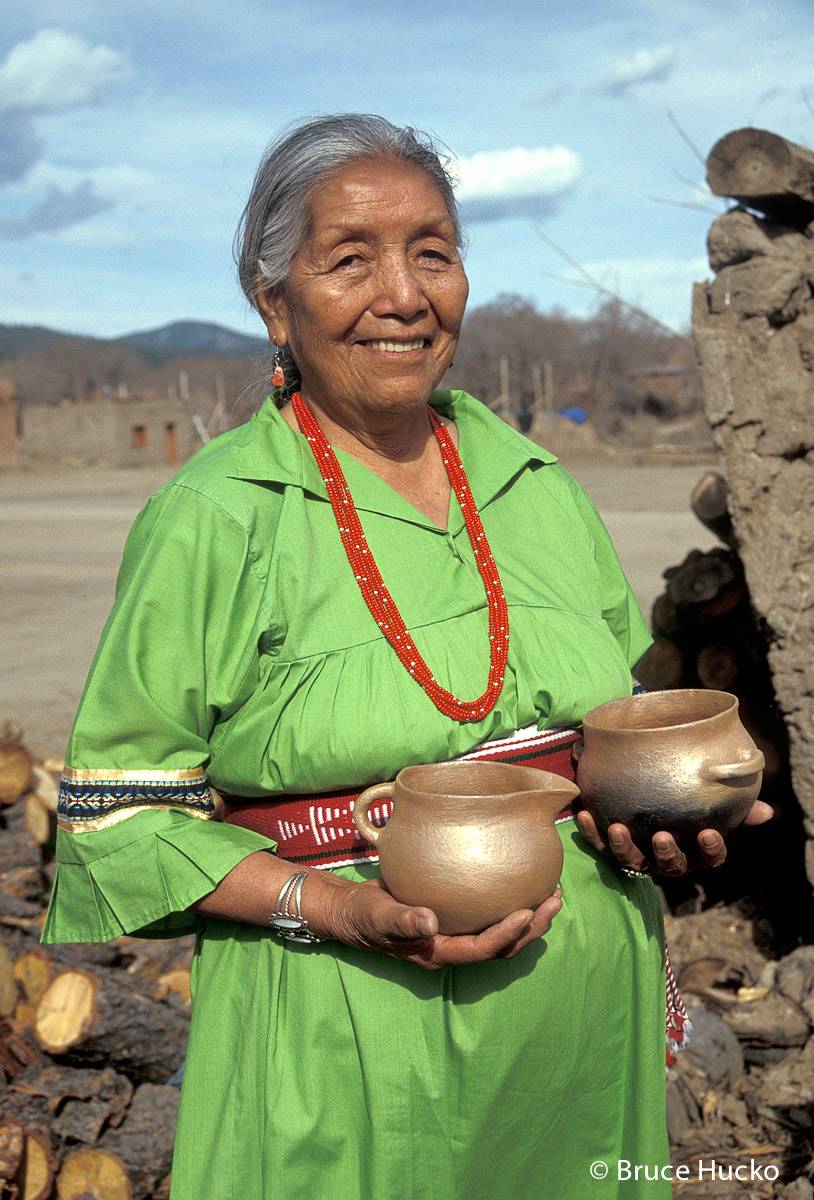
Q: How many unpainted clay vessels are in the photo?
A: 2